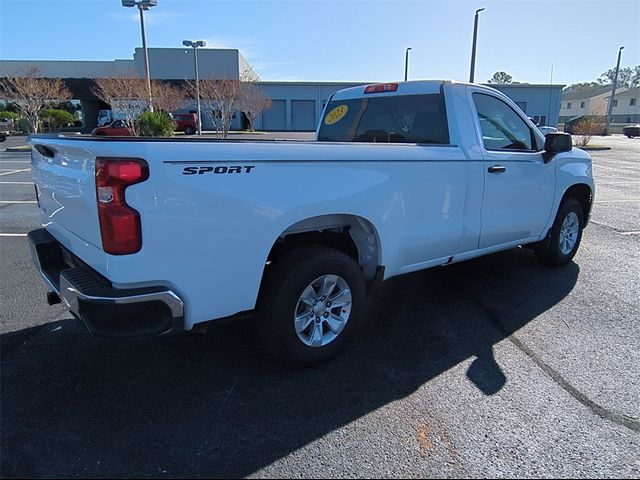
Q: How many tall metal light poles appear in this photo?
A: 5